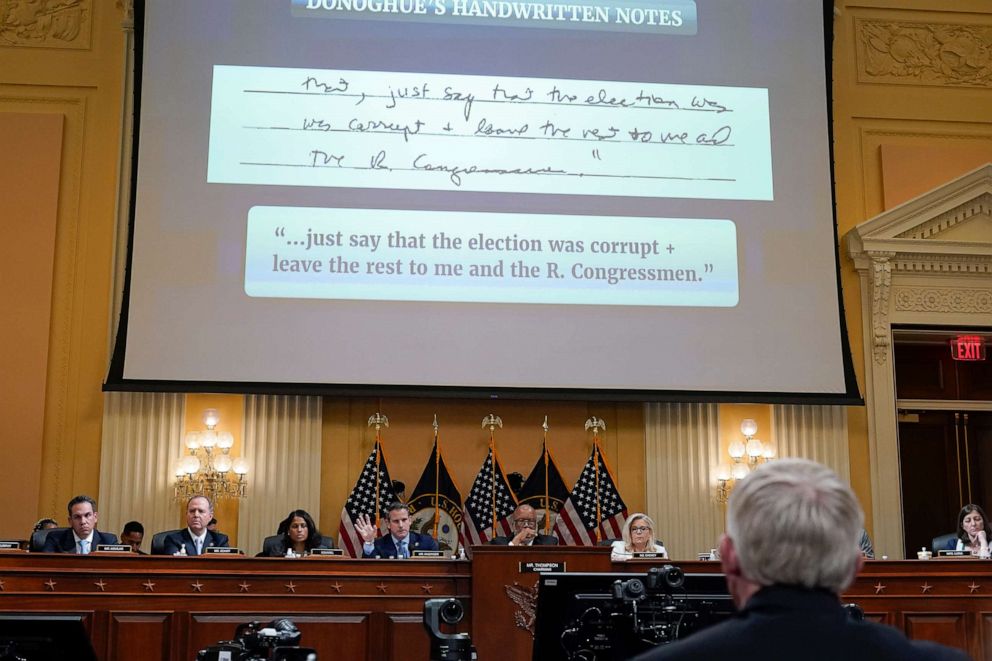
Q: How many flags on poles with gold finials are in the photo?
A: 5